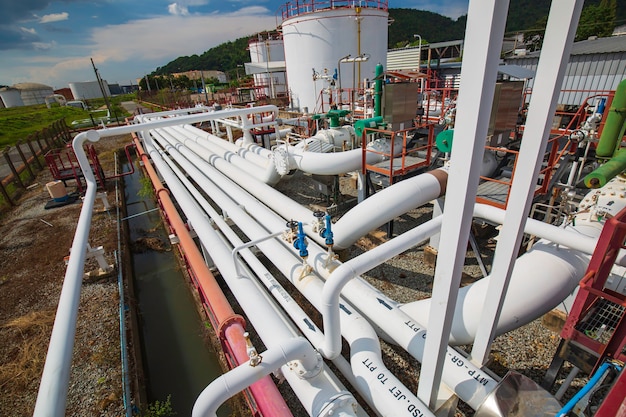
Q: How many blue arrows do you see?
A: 3